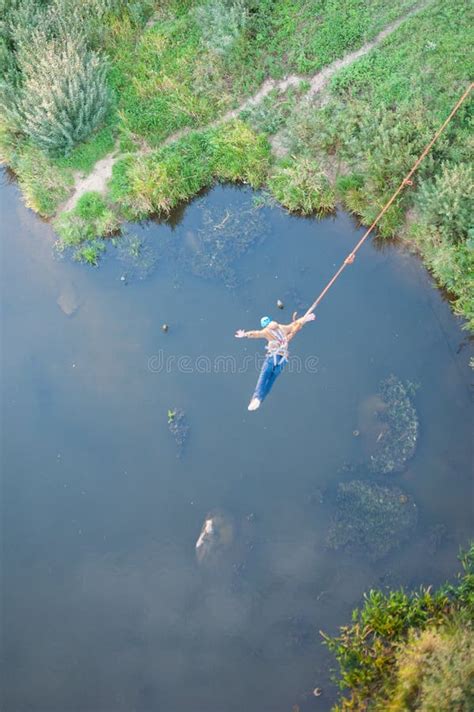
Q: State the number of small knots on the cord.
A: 2